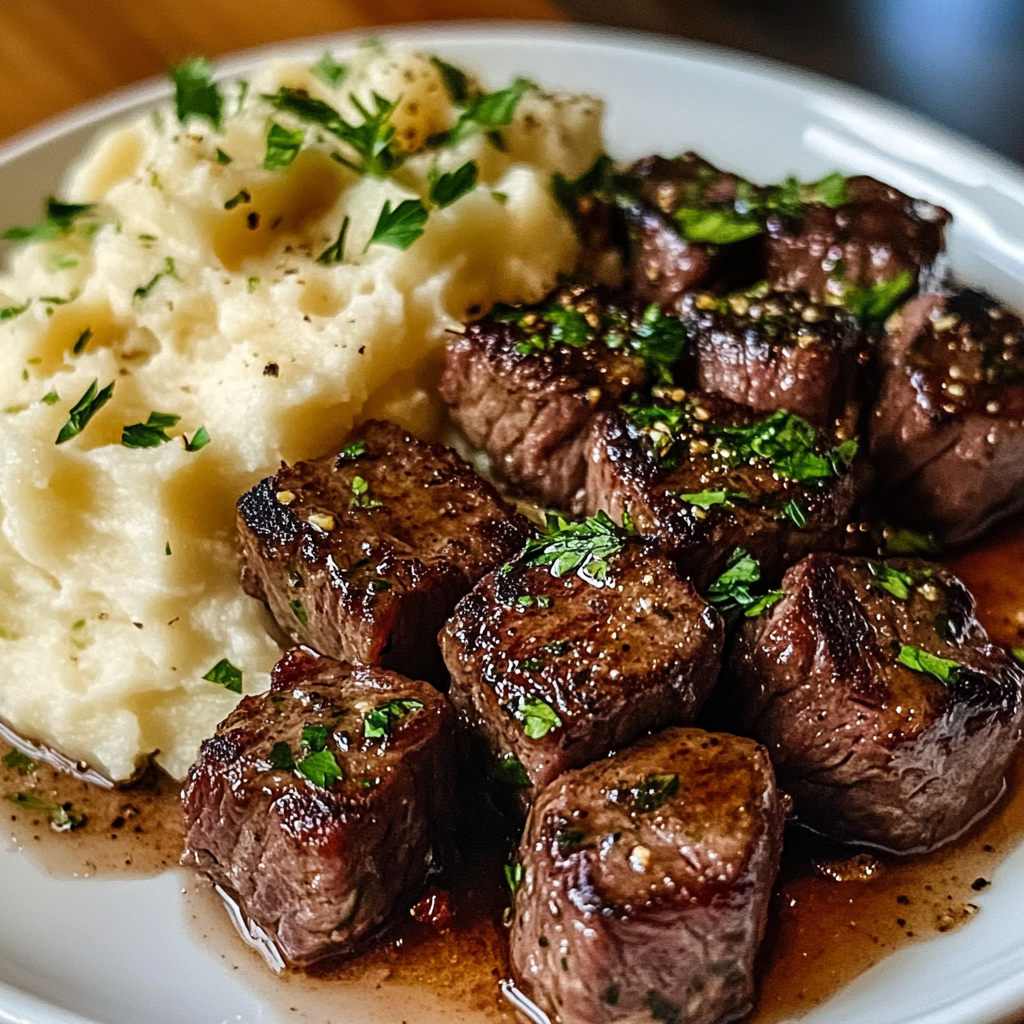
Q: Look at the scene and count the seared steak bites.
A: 11